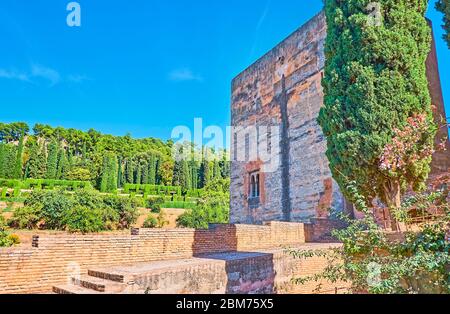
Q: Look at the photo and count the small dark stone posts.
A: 2